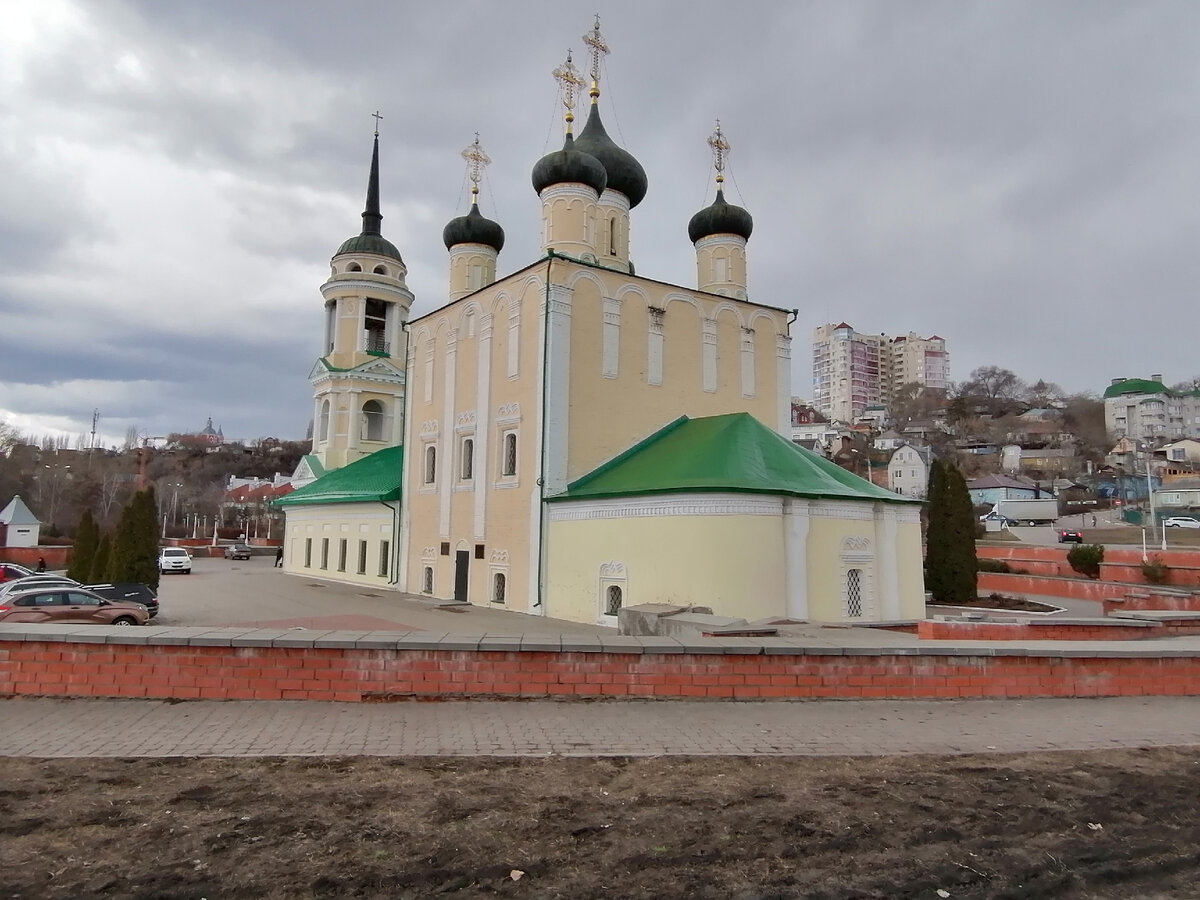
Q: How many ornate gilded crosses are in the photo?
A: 4